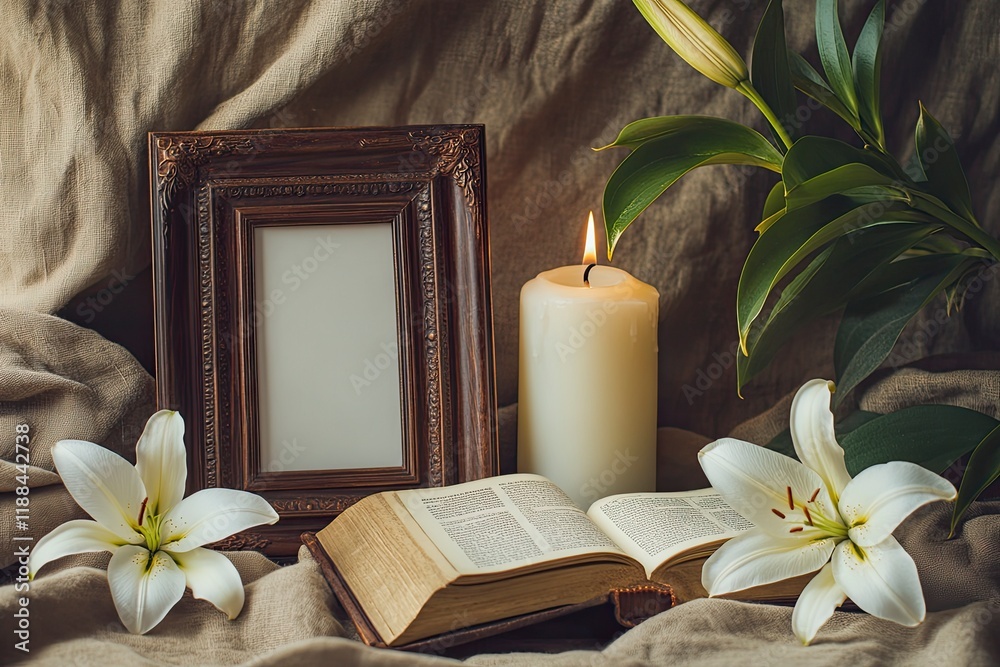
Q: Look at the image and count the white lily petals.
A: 12